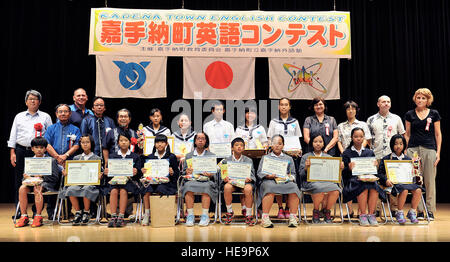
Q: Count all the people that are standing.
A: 14